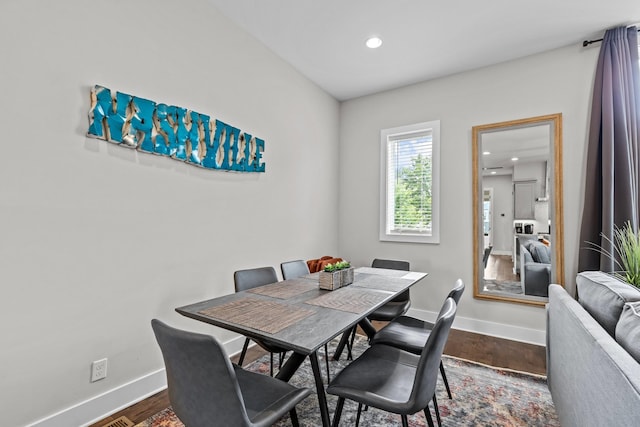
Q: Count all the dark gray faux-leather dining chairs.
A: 6